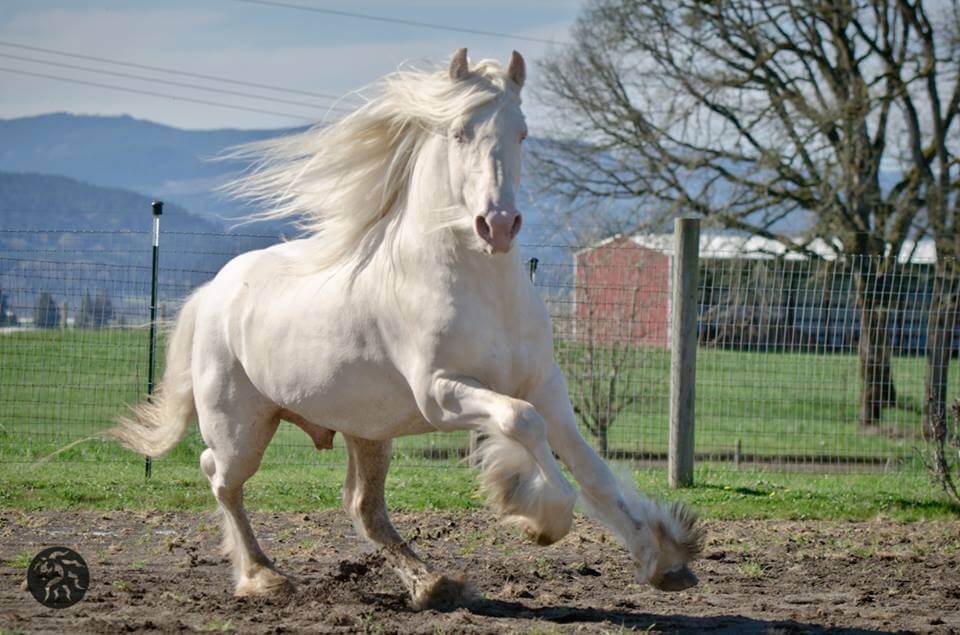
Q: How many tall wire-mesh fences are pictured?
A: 1